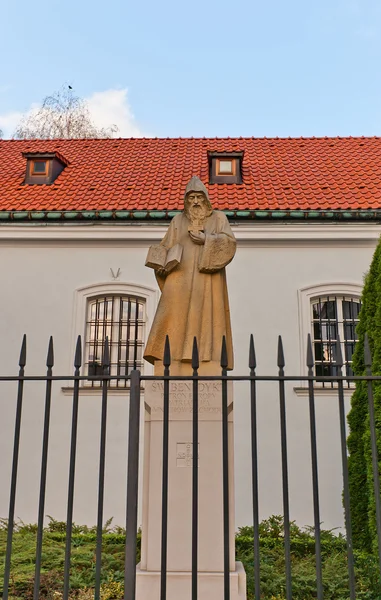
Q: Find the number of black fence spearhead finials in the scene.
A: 12